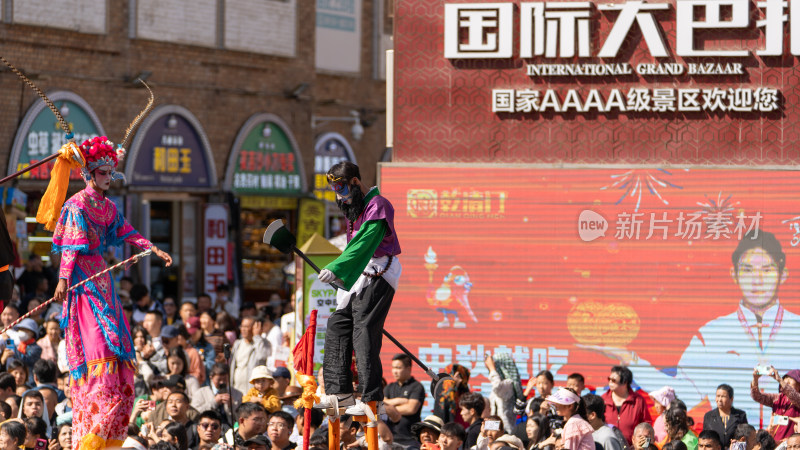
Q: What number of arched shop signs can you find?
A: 4